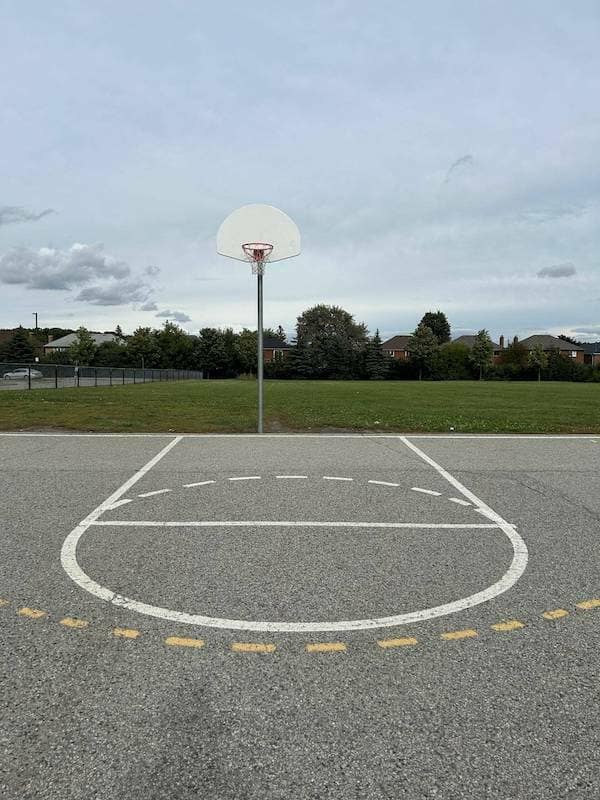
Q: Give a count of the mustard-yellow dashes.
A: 12